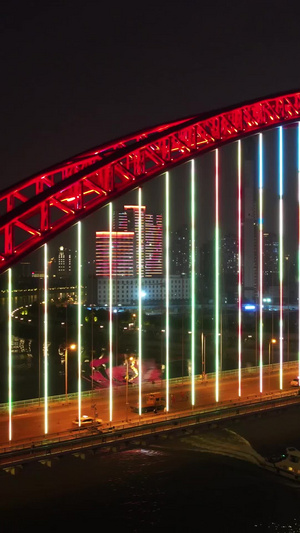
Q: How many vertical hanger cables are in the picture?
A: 12